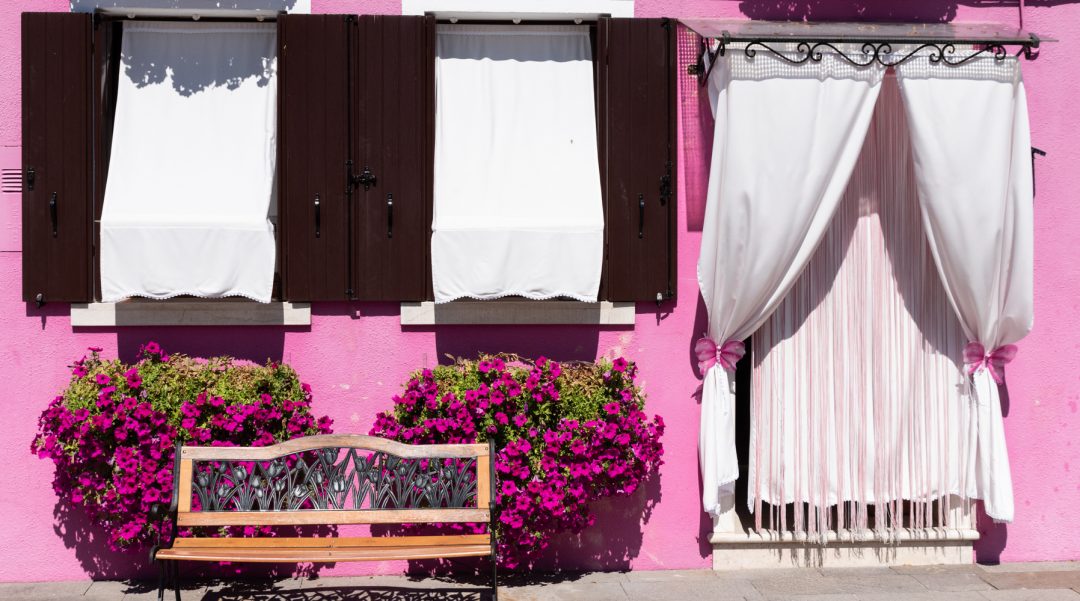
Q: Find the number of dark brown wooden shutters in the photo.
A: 4